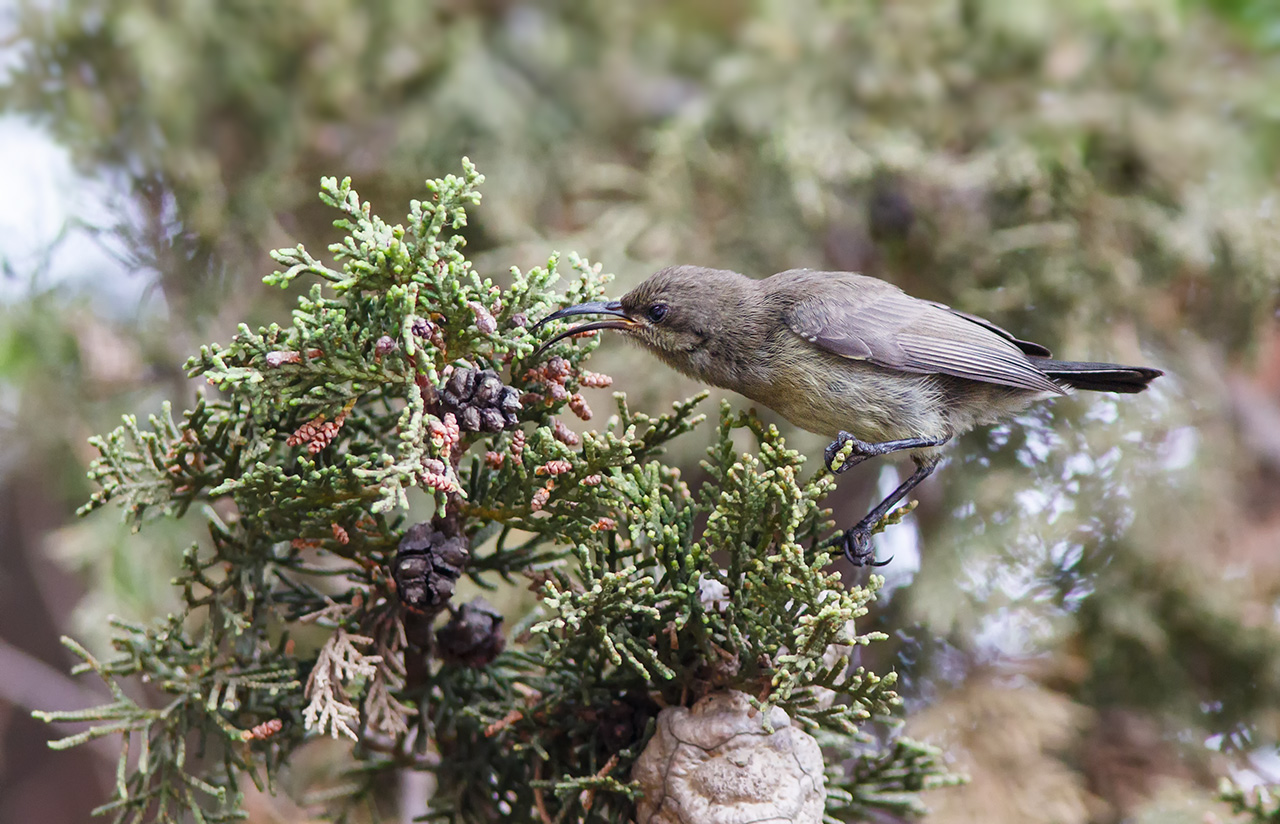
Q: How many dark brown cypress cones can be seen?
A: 3